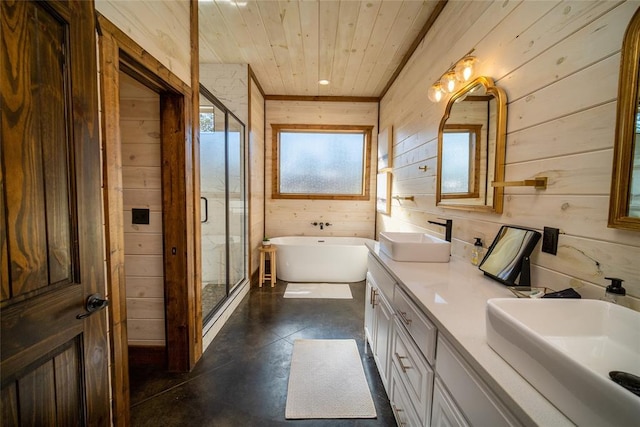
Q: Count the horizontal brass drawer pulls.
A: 3